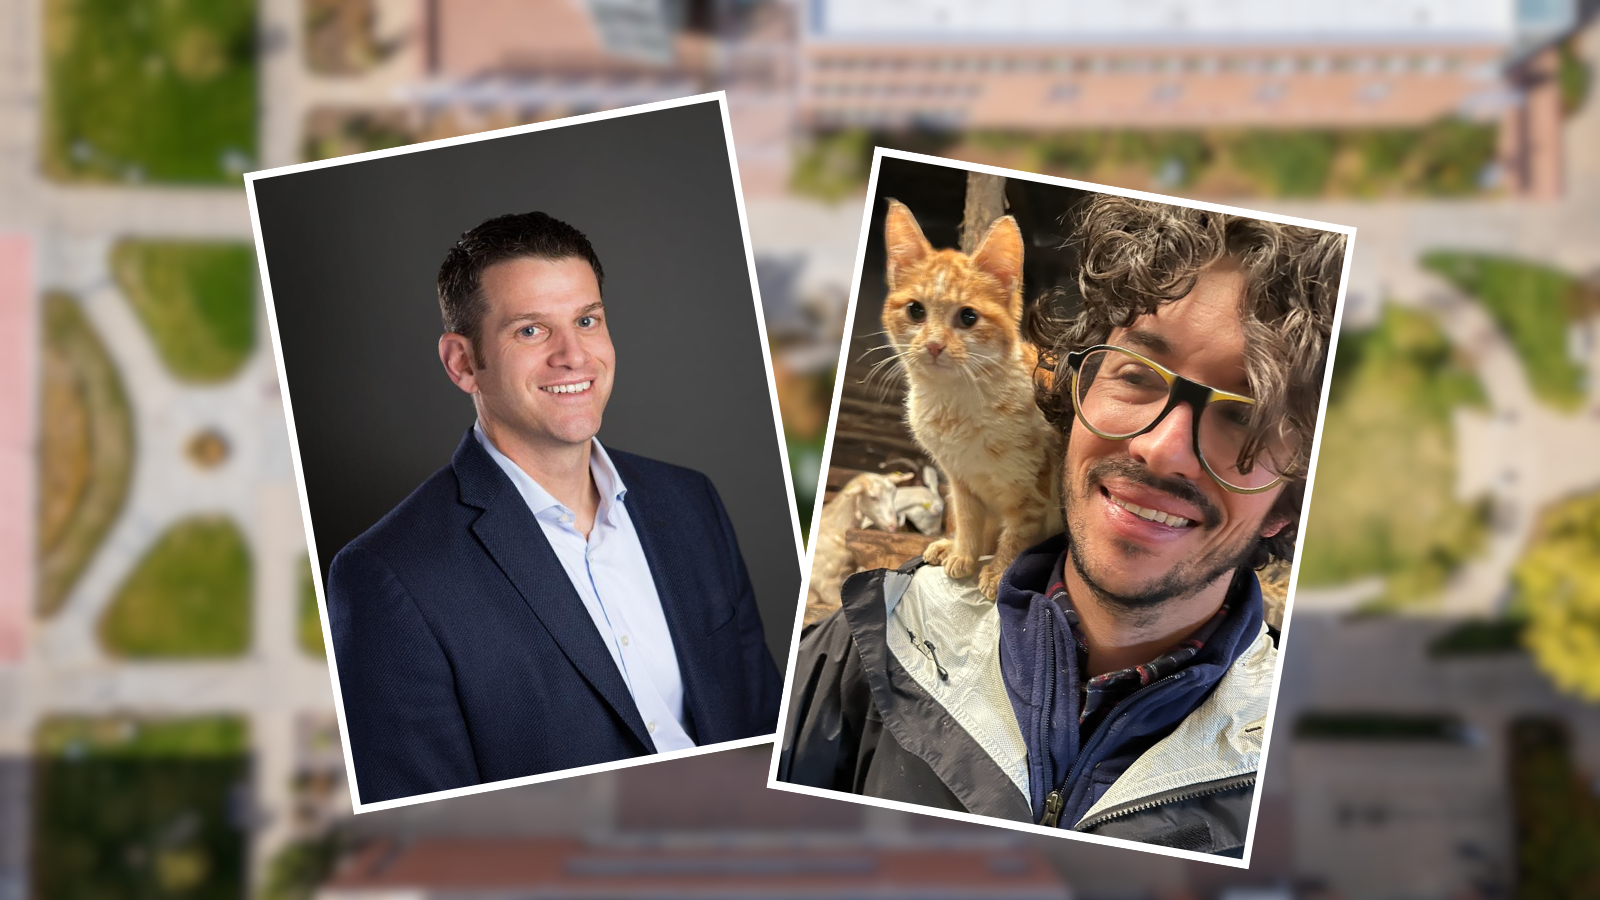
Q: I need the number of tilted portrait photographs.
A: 2